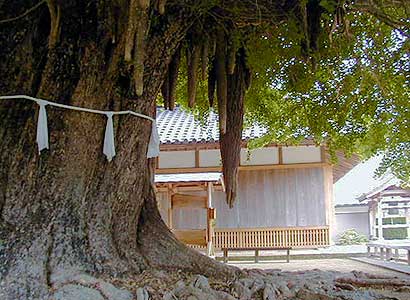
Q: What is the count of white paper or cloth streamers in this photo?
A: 3